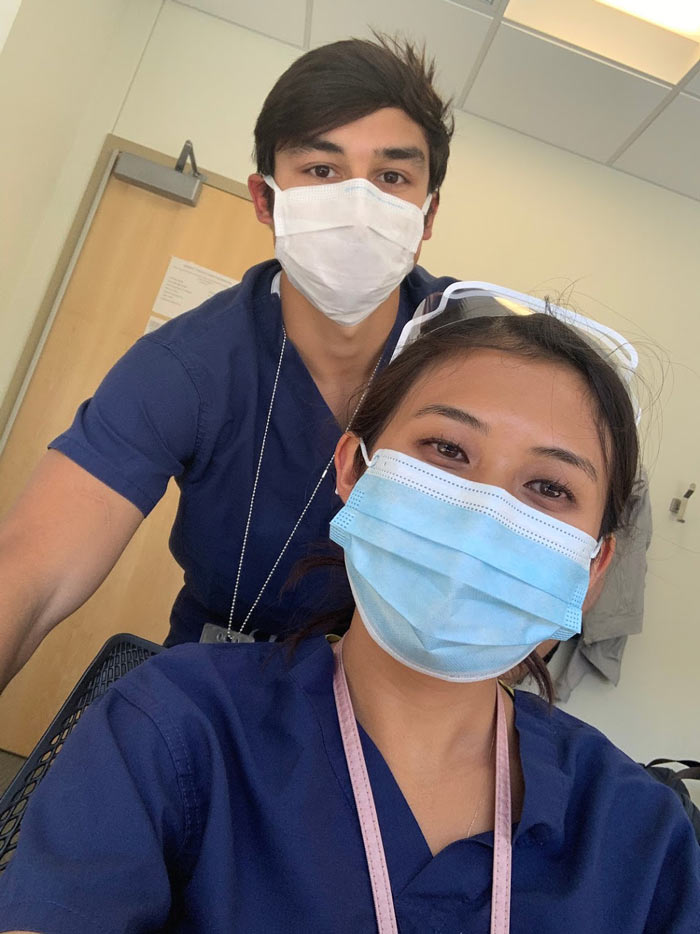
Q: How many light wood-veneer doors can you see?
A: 1